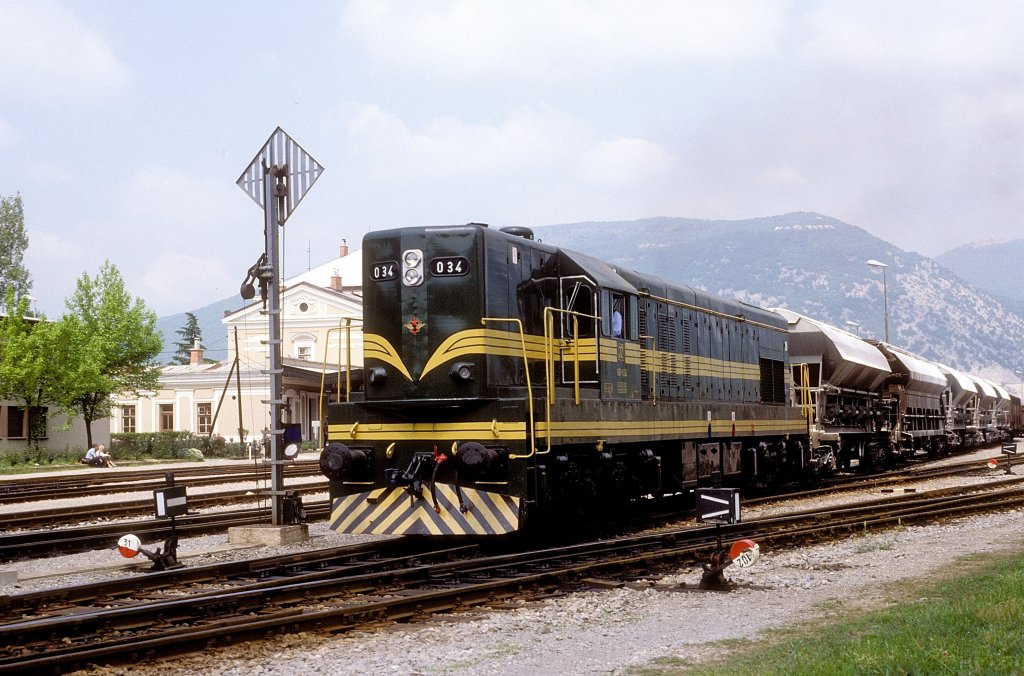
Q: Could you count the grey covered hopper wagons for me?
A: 5